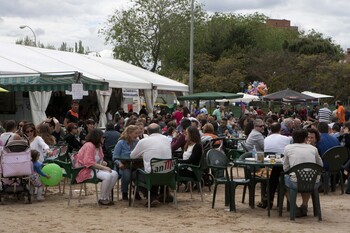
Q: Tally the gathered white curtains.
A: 3